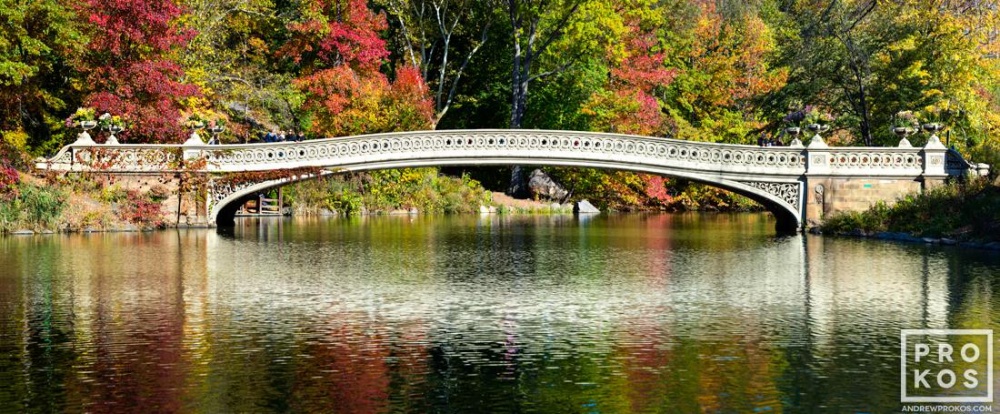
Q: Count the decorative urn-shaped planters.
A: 8